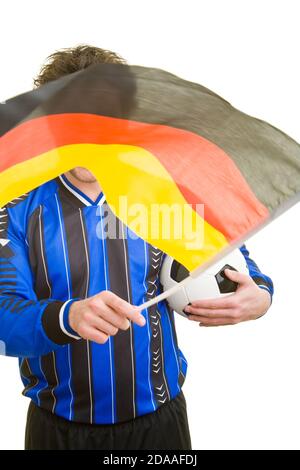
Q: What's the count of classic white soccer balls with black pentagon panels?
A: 1